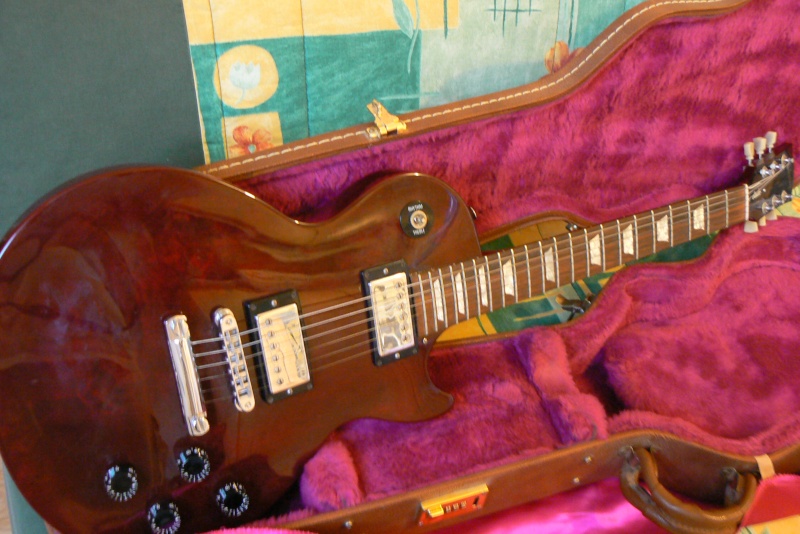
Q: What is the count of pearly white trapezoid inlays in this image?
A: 9